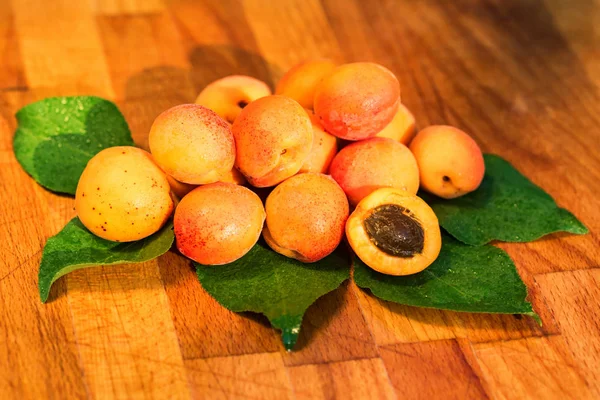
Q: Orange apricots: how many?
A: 13